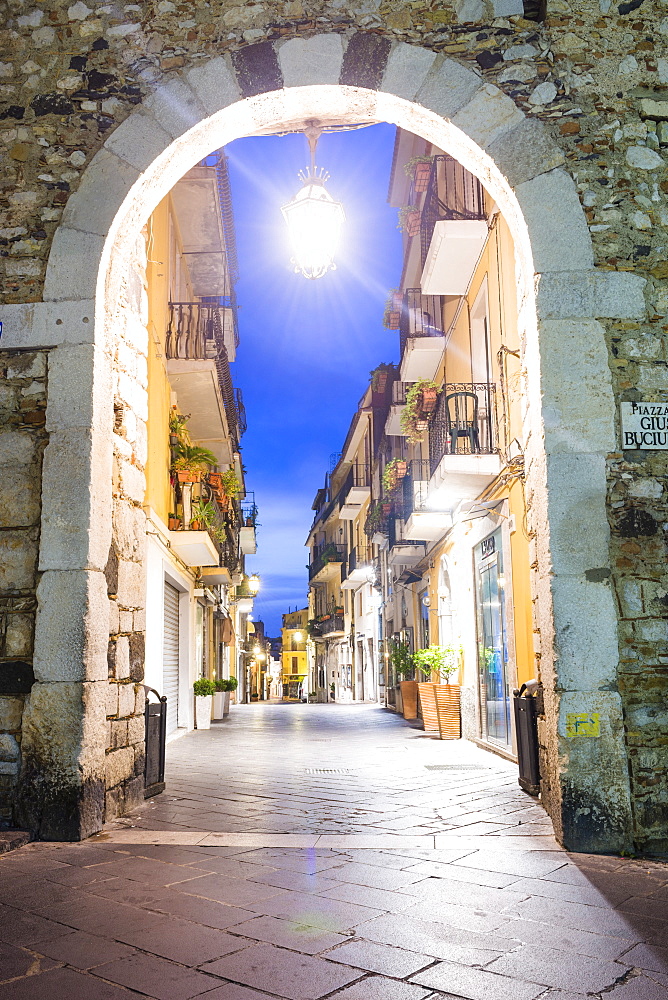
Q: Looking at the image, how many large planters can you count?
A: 6